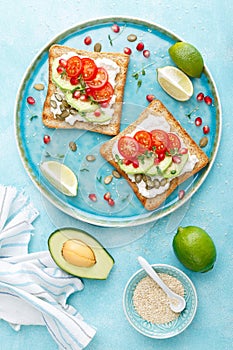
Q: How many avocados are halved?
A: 1